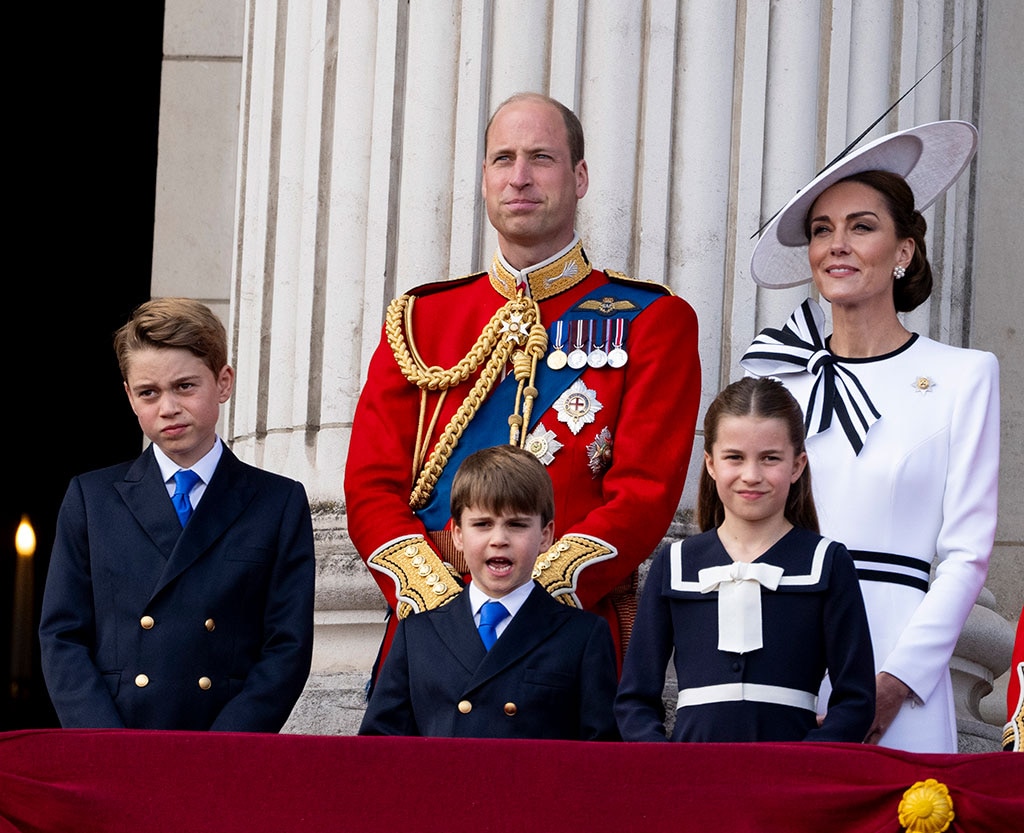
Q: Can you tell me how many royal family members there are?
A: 5